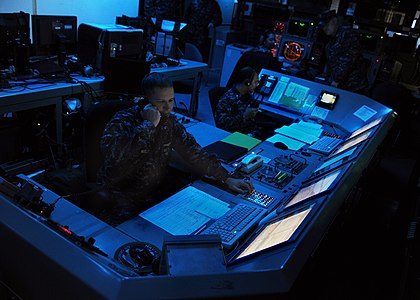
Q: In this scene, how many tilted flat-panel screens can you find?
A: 5